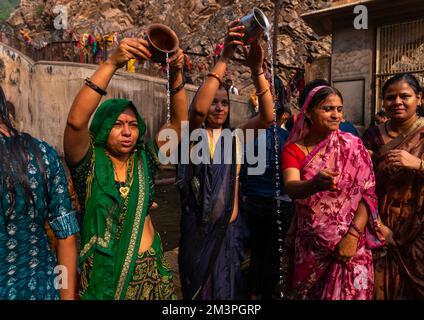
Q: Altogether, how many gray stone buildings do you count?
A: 1